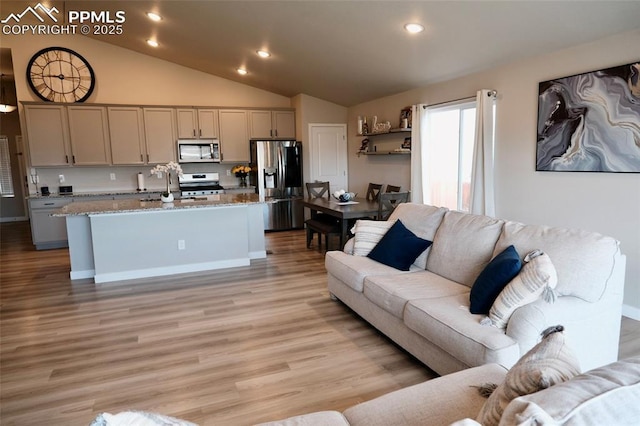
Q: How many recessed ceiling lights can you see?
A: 5